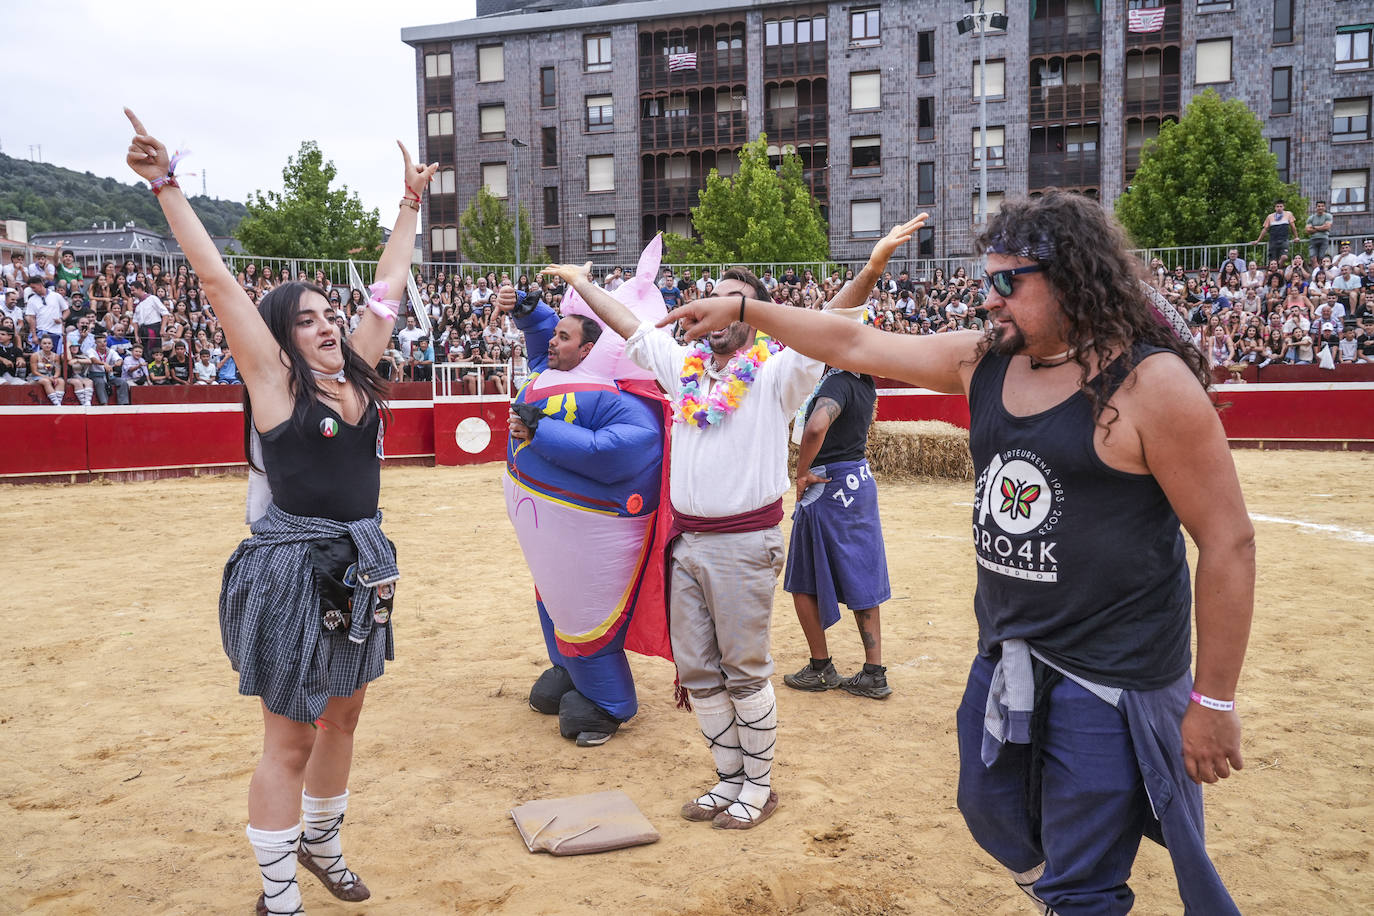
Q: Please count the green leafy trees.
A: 4